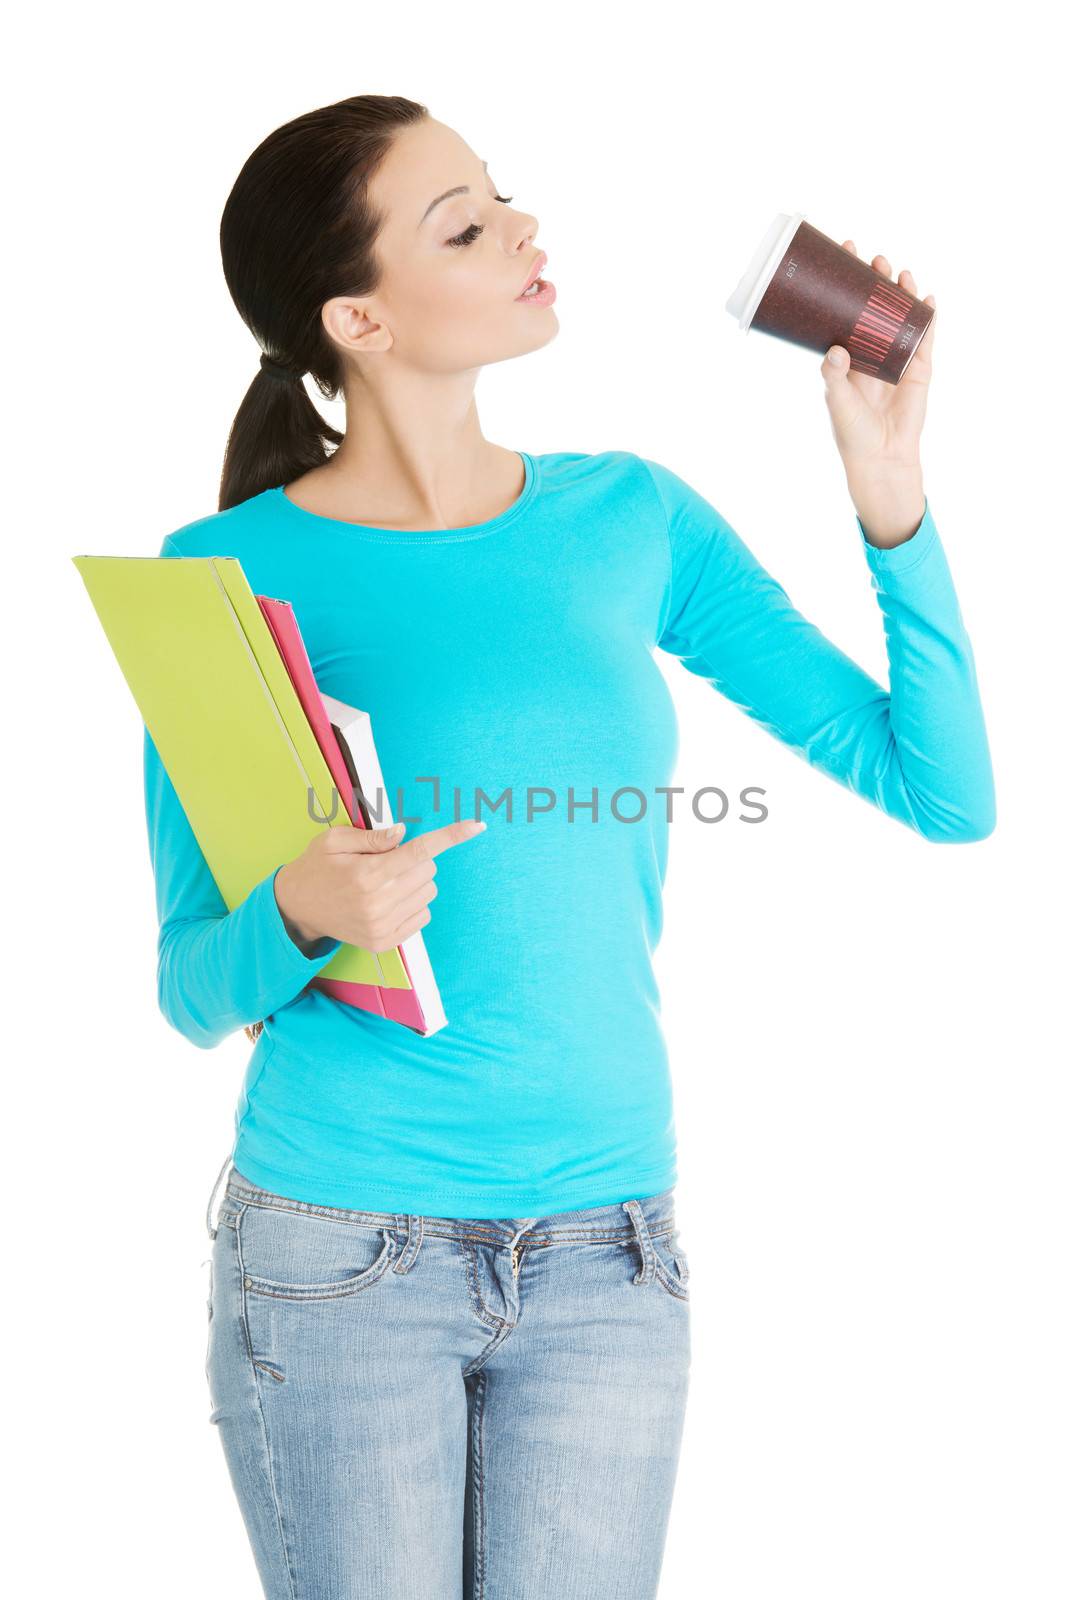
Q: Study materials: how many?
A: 3